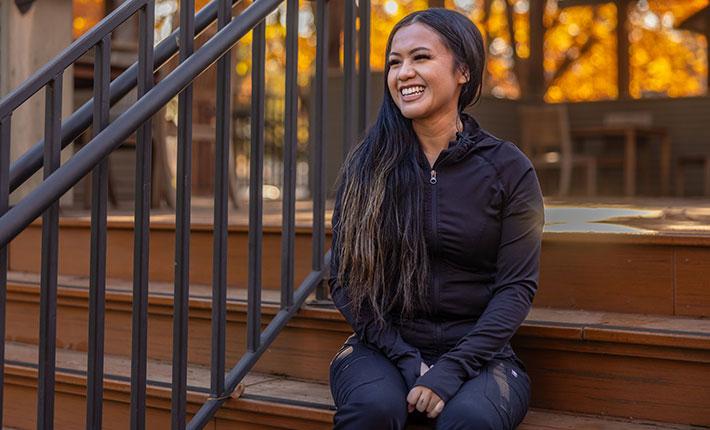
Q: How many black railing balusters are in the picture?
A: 11